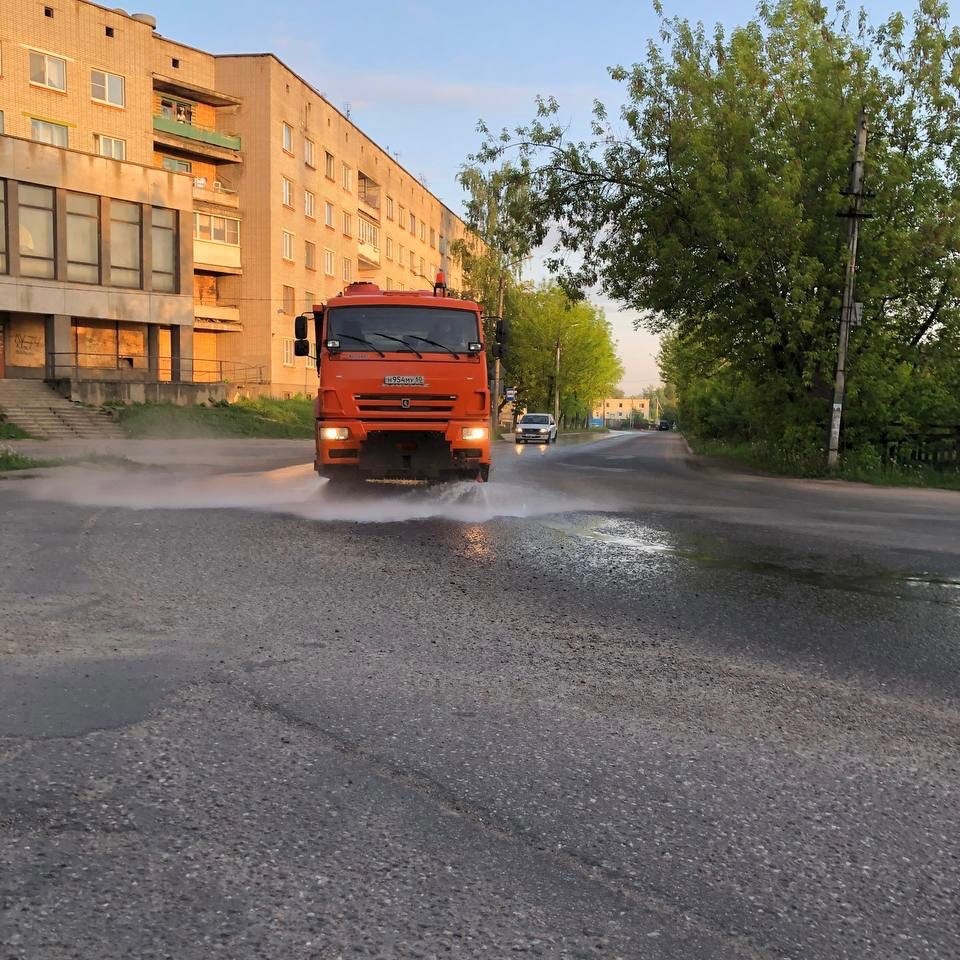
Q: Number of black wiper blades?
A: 3